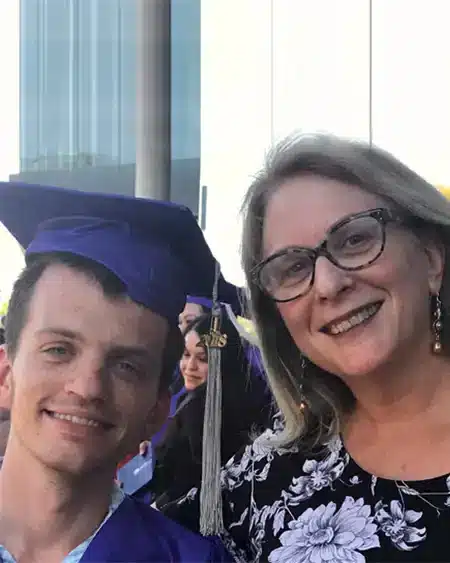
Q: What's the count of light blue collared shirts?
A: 1